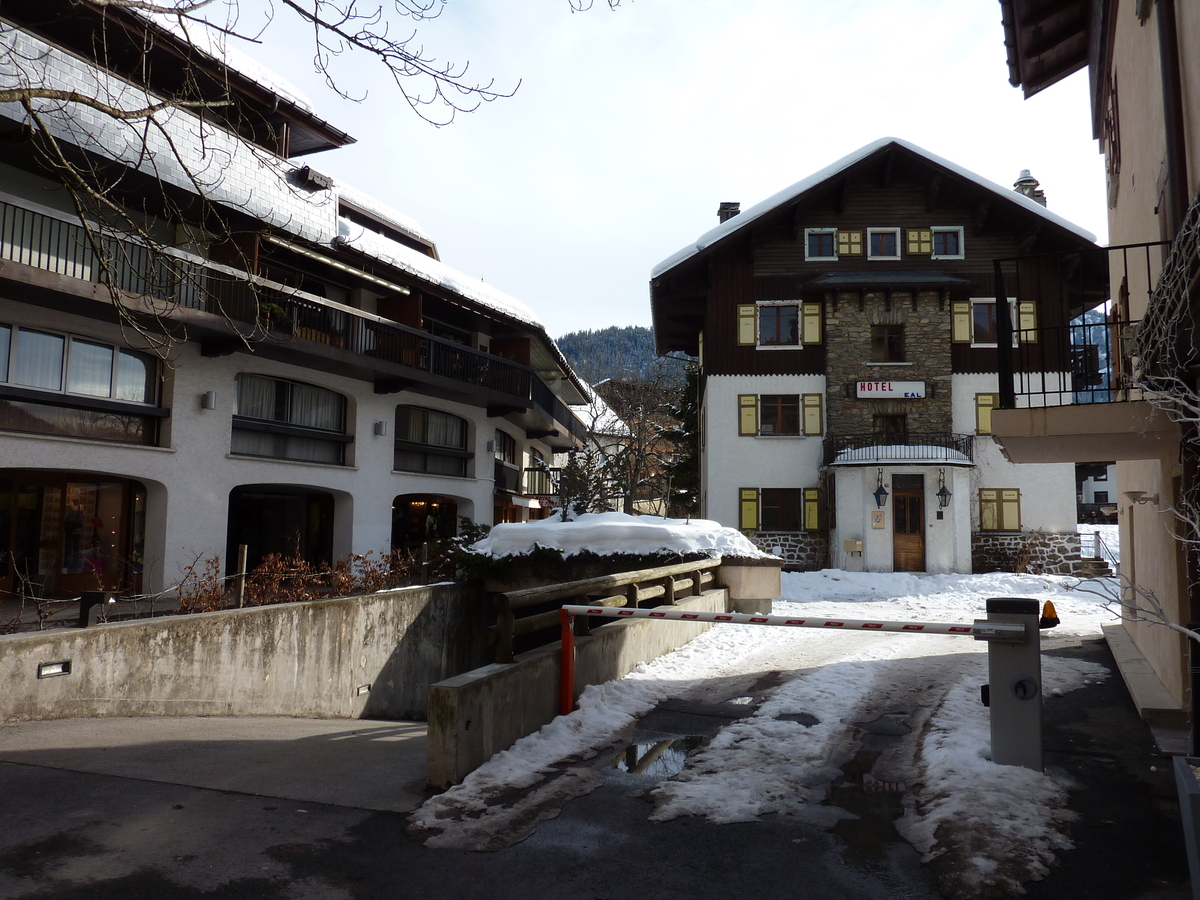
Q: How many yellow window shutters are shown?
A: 13